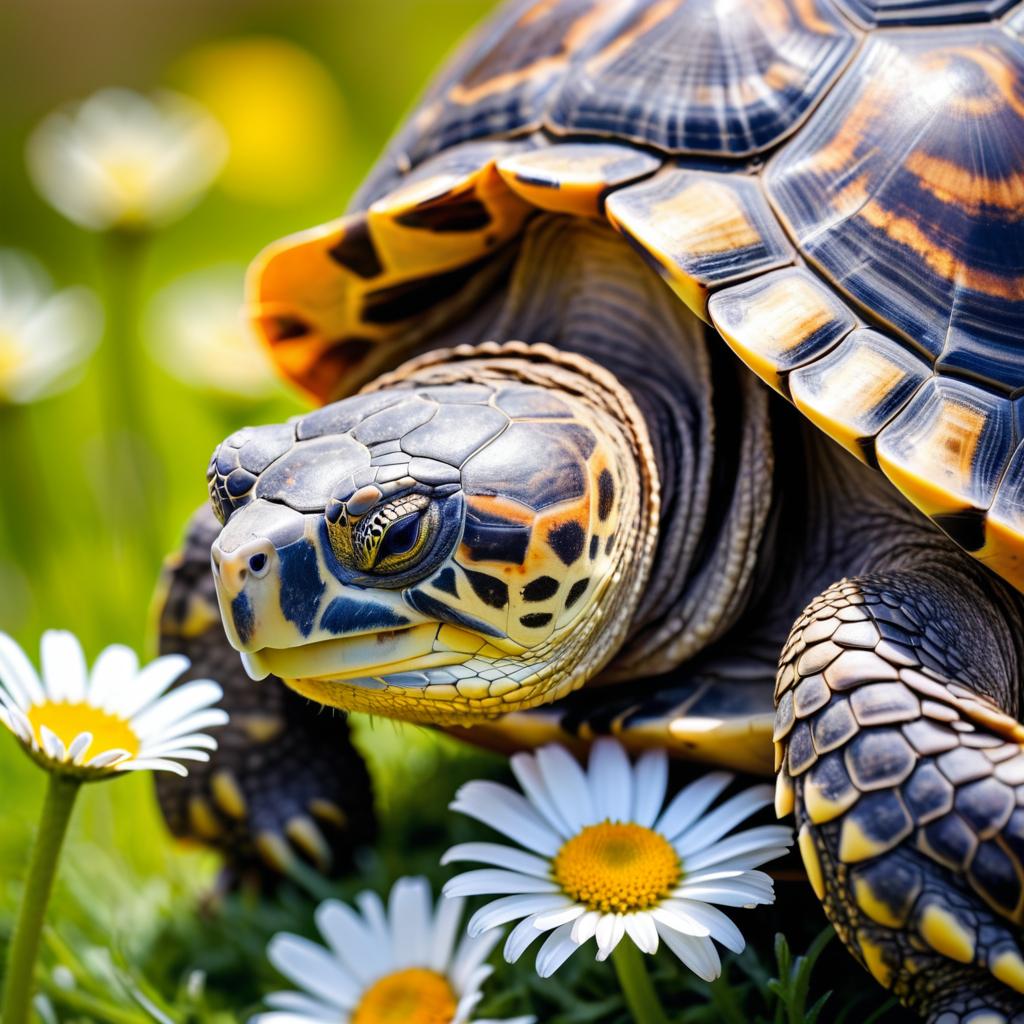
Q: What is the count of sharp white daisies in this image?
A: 3